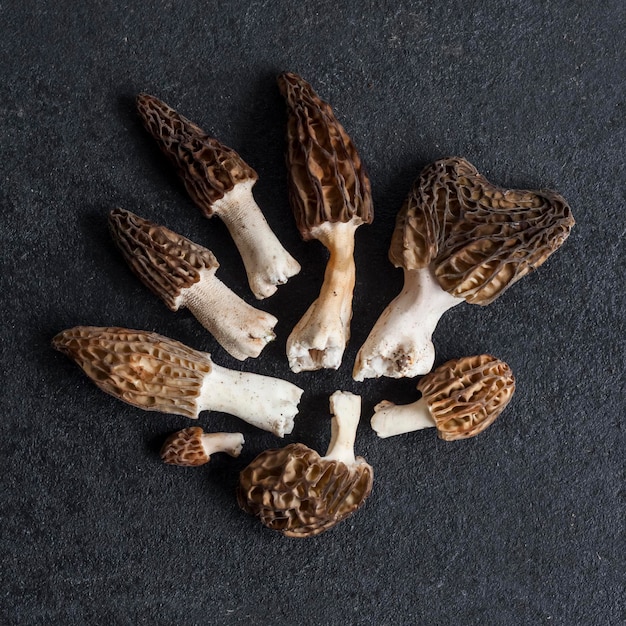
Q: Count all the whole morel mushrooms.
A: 8